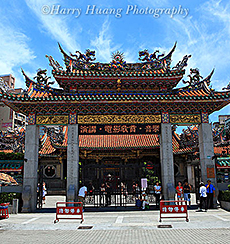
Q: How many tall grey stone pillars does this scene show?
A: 4